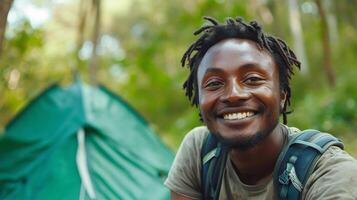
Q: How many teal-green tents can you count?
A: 1